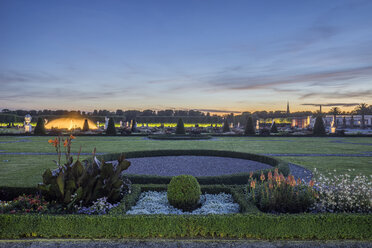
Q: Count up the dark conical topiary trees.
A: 9